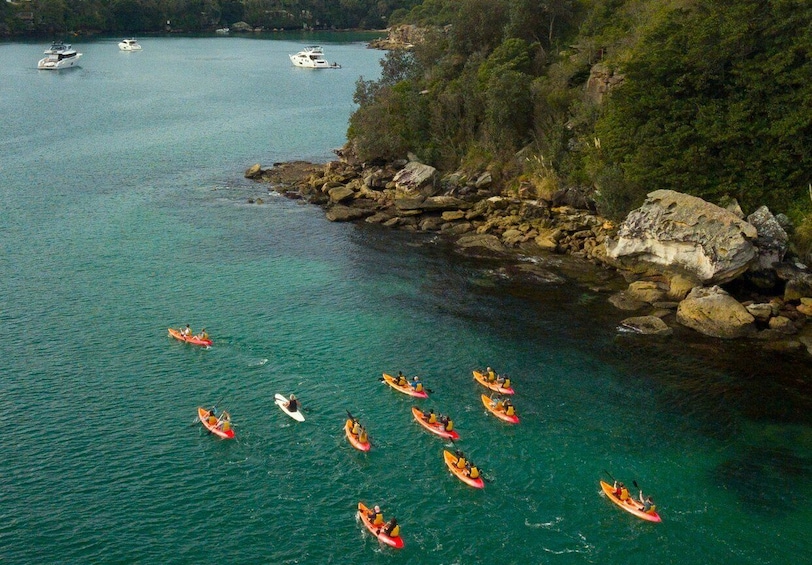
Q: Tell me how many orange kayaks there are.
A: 10